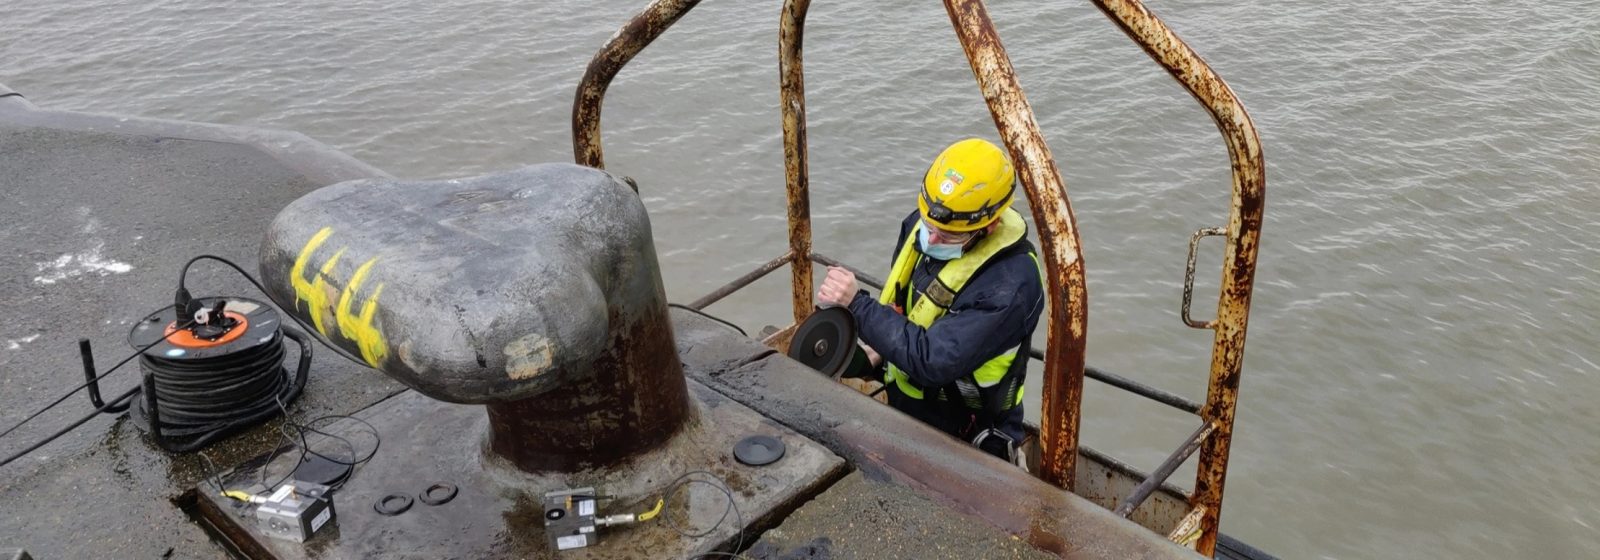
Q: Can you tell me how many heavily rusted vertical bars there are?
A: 4